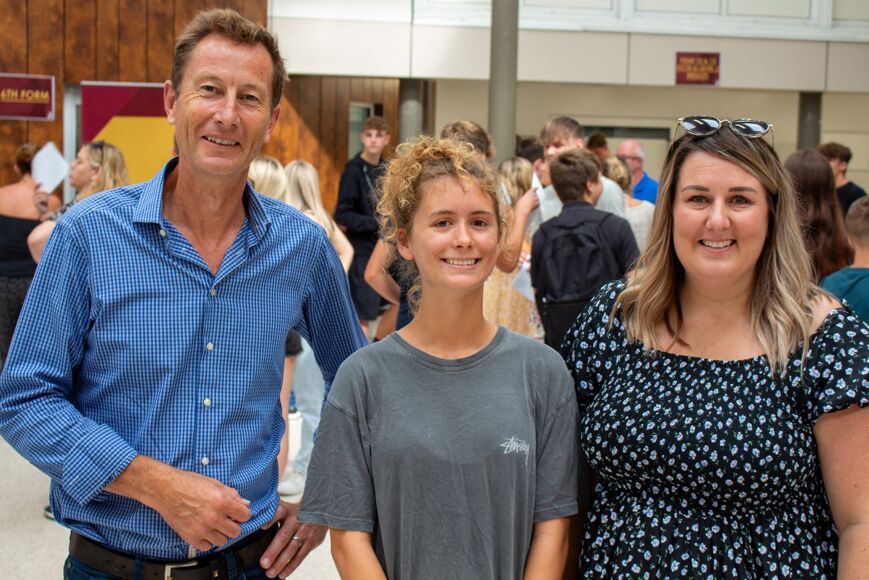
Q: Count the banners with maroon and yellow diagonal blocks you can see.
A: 1